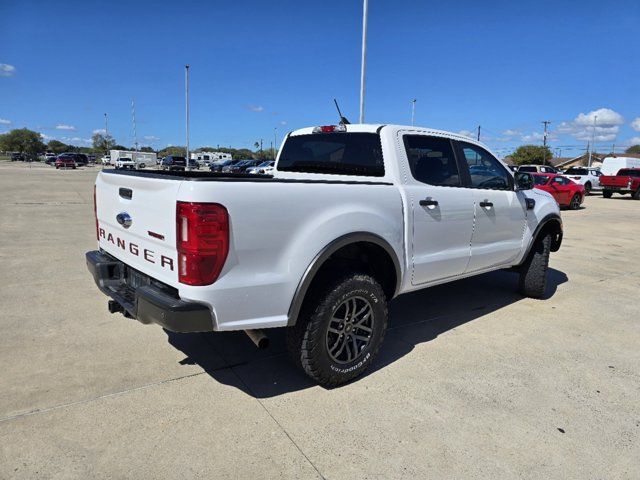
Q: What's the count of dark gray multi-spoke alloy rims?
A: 1